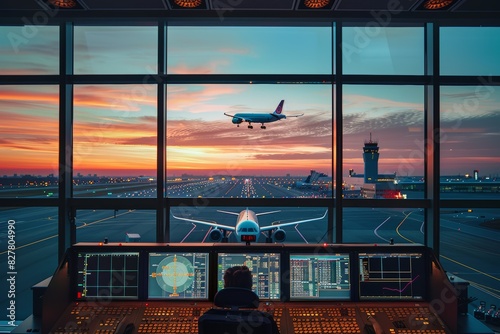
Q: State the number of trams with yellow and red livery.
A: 0